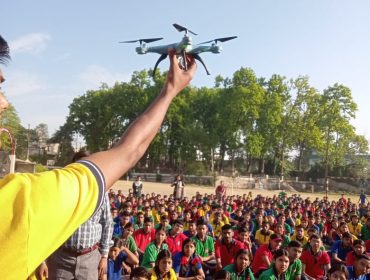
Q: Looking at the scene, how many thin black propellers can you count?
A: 3